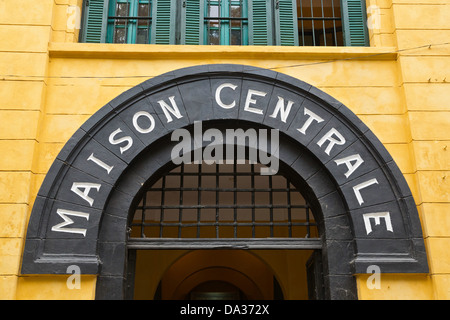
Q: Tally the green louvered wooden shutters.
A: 6